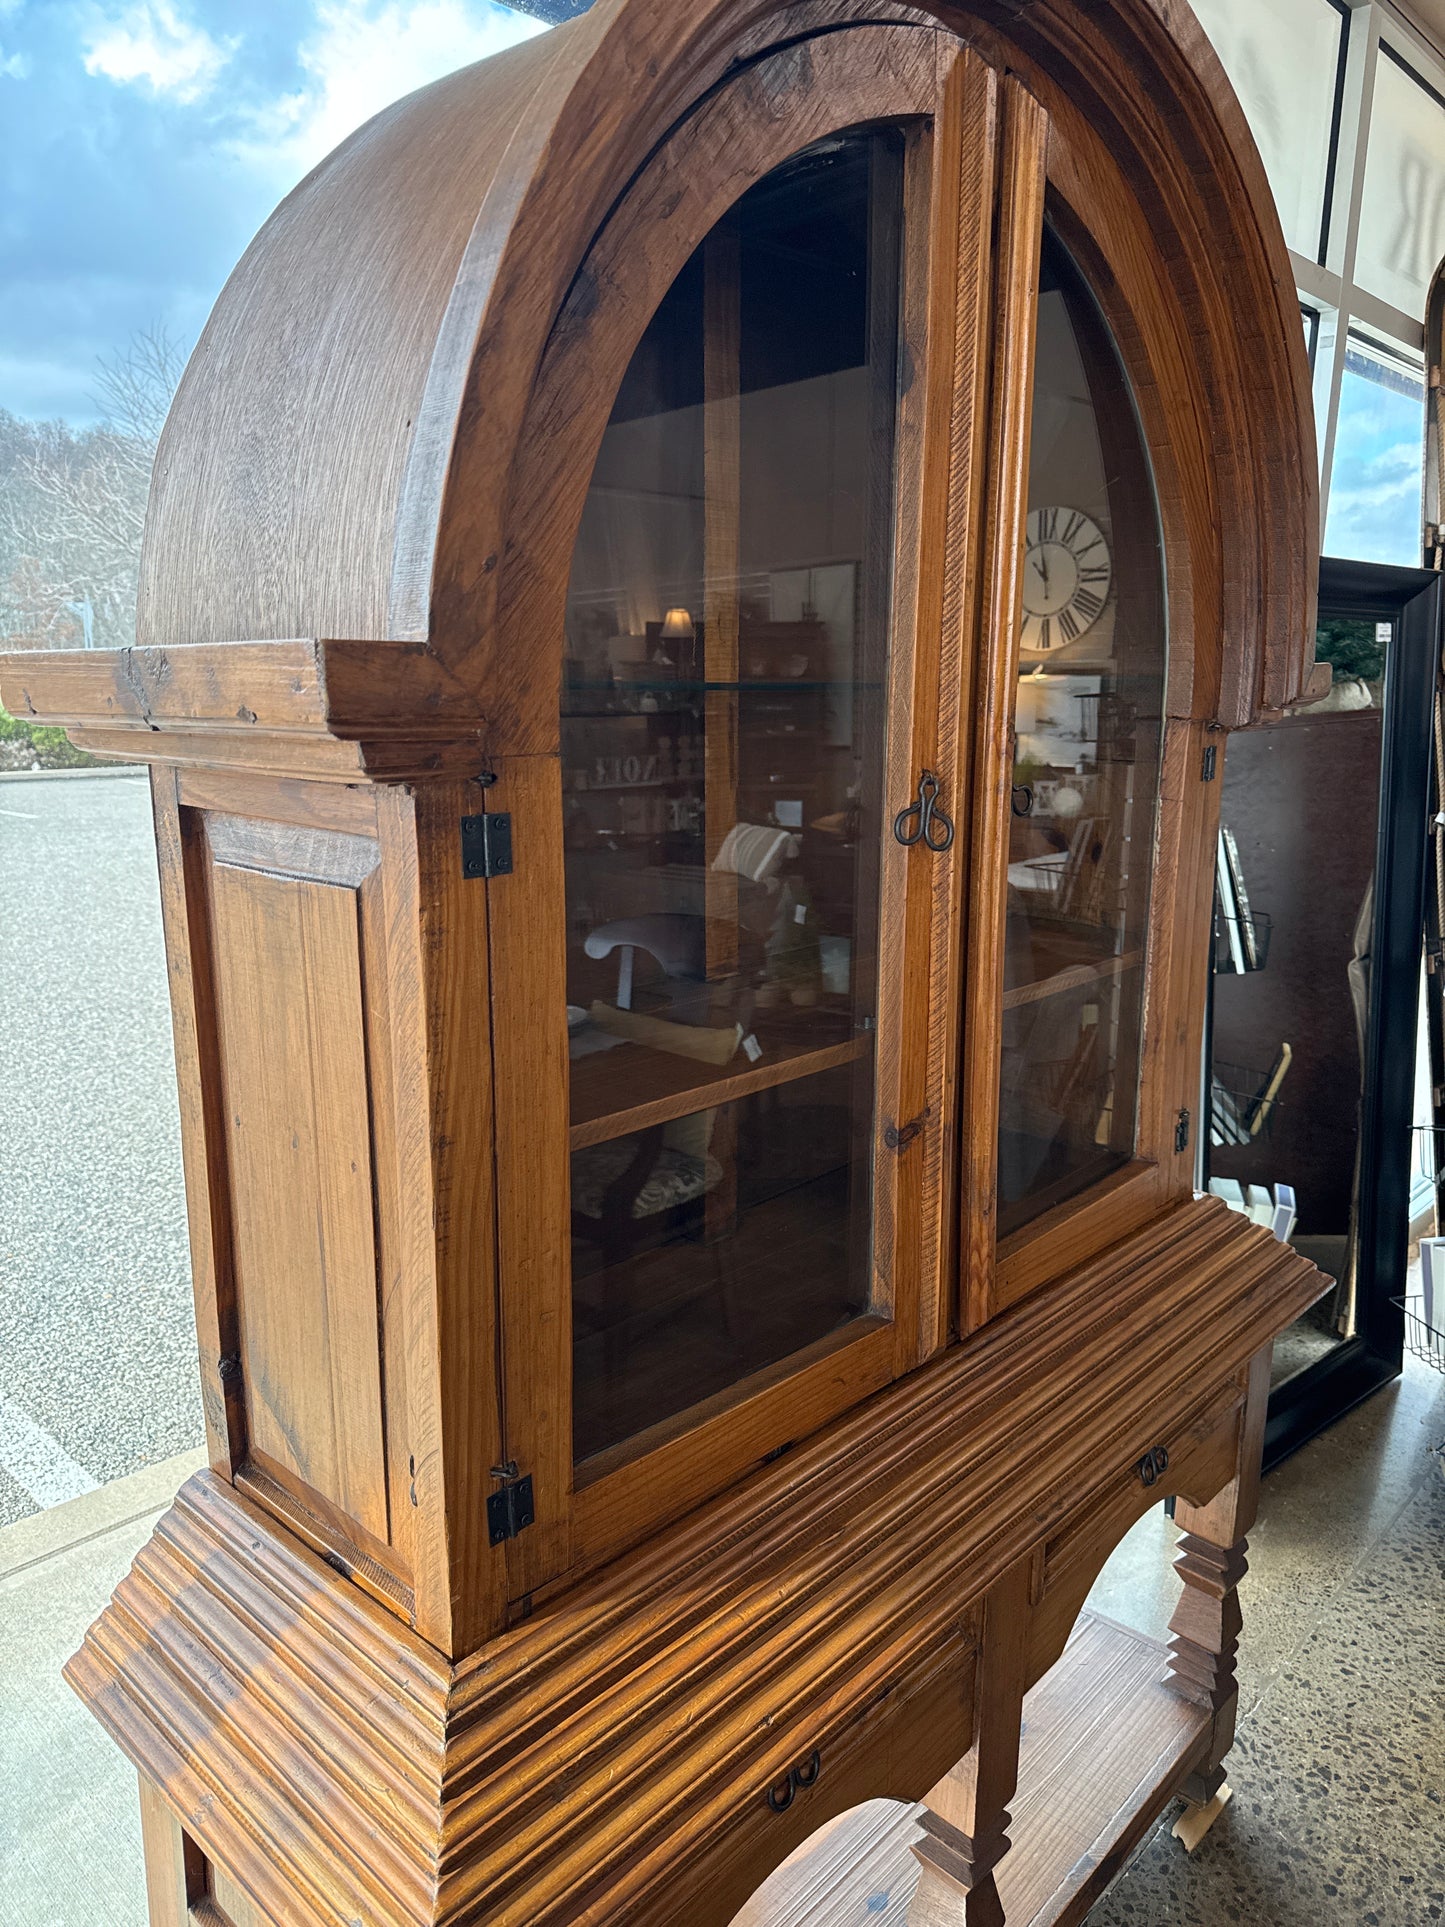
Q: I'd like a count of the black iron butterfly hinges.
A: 4